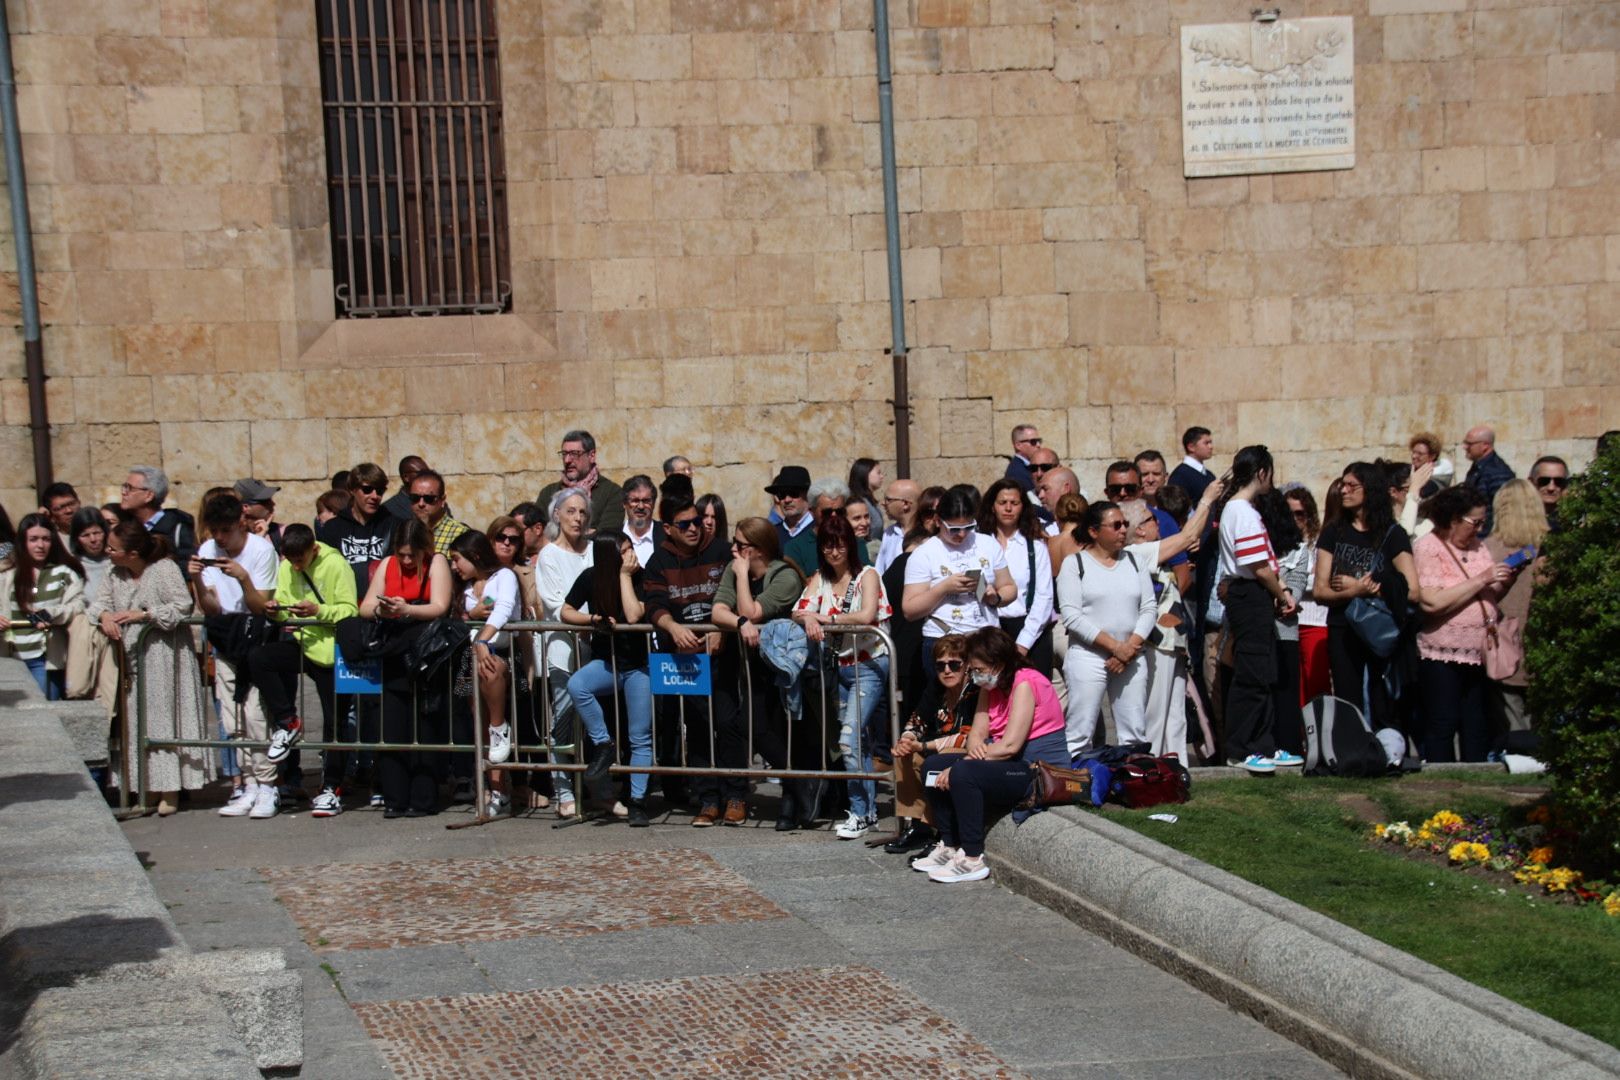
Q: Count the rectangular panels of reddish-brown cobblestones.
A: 2